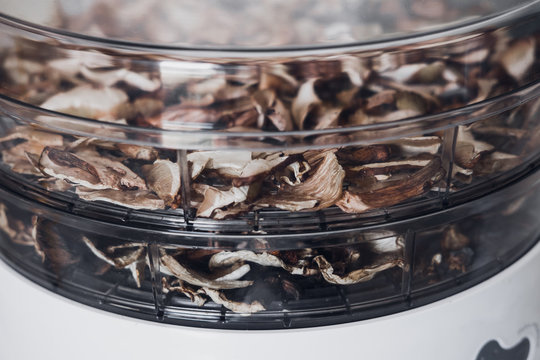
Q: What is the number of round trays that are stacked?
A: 3